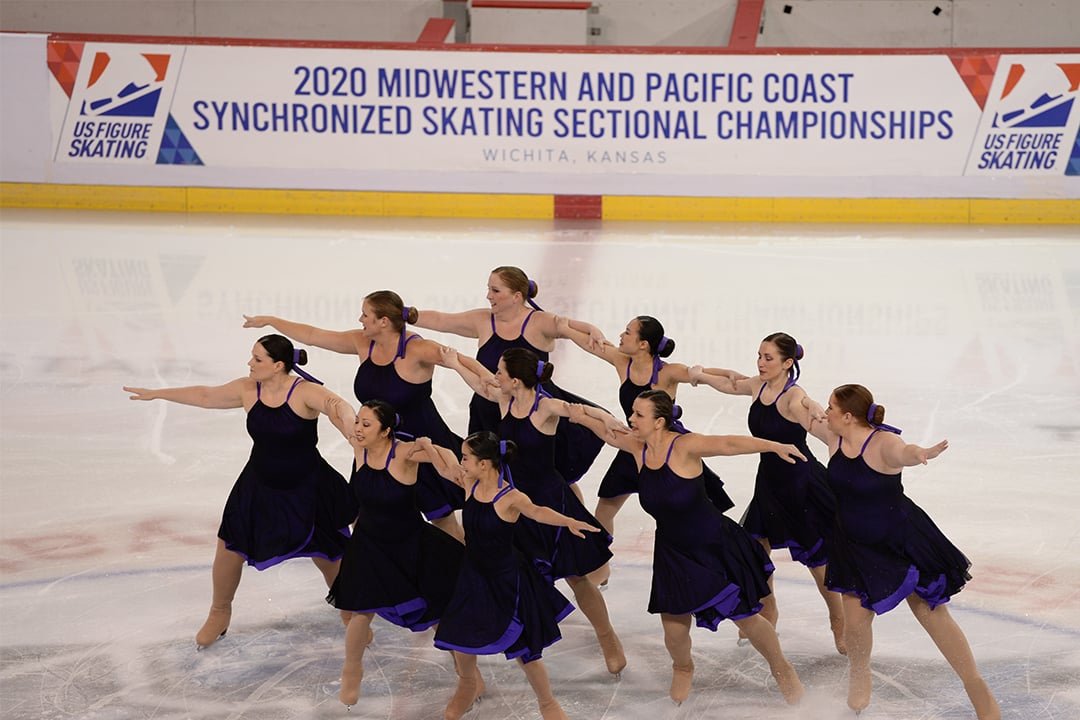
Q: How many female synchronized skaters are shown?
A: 10